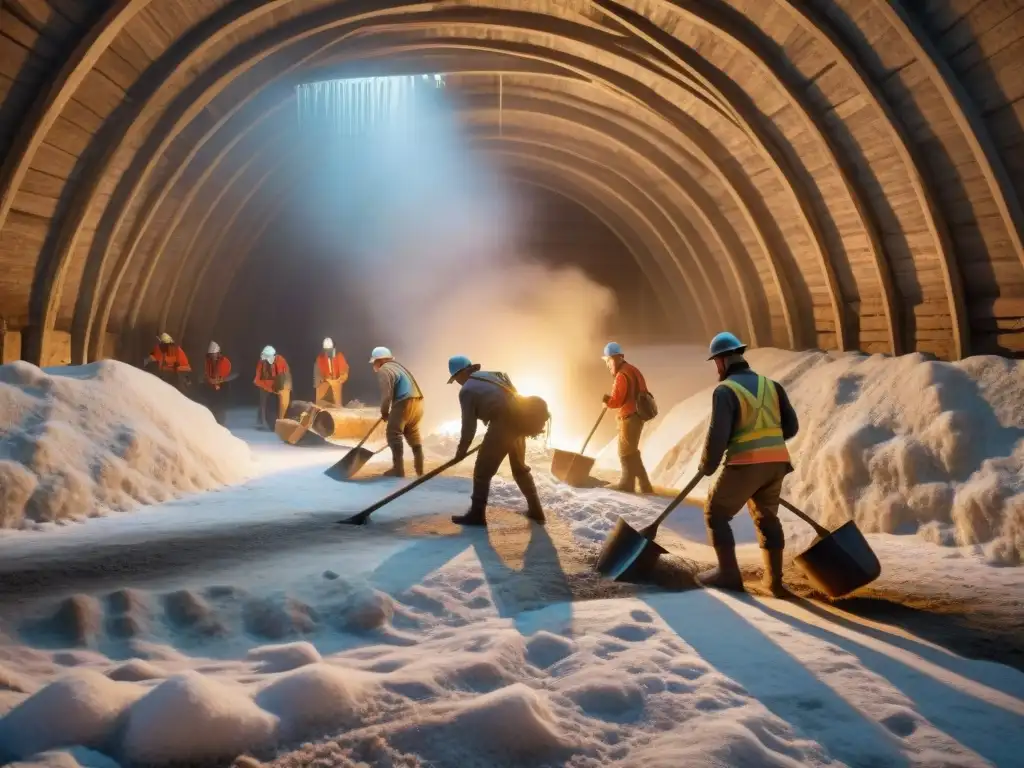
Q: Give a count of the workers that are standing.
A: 8